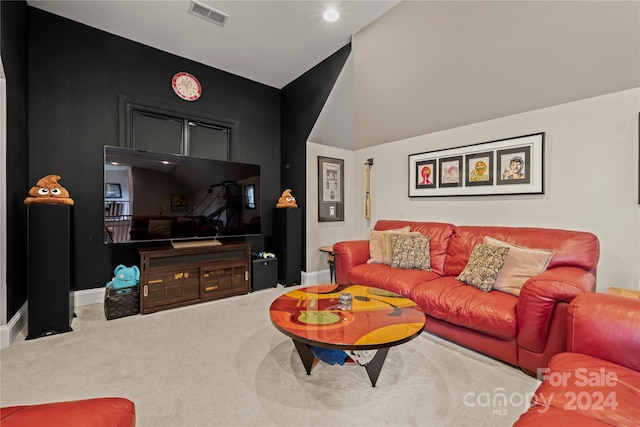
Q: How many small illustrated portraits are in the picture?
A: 4